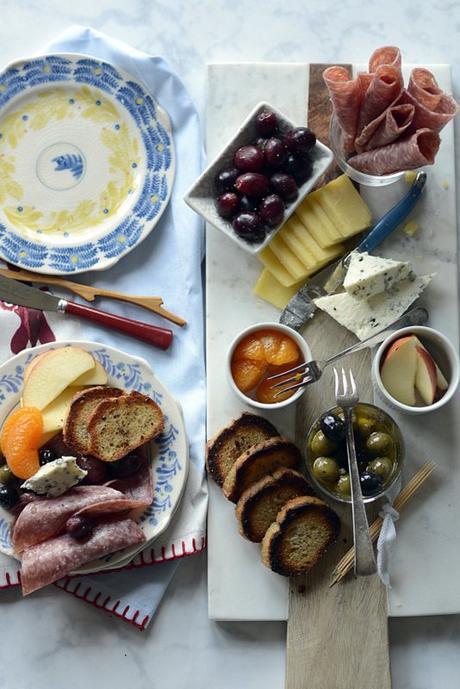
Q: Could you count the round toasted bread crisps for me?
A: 6